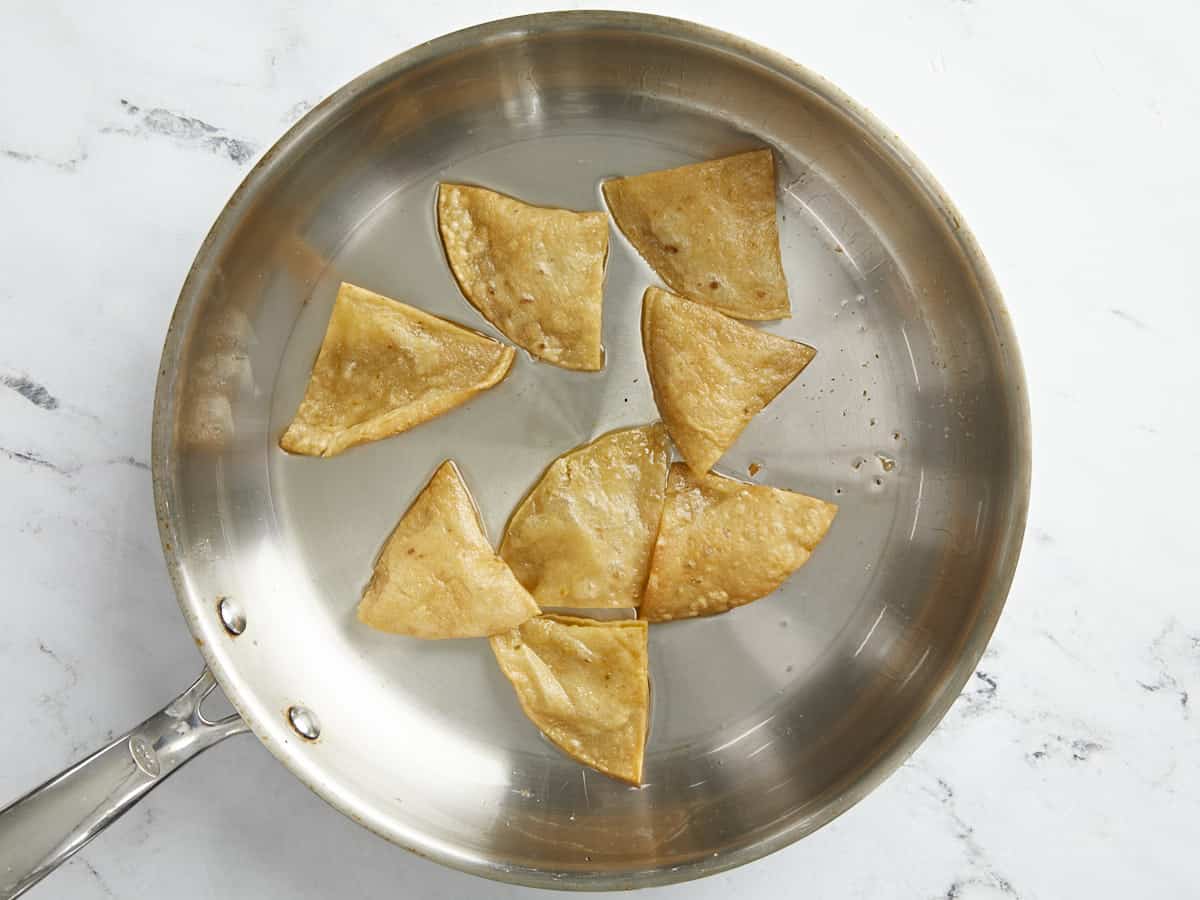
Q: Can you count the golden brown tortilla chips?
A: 8